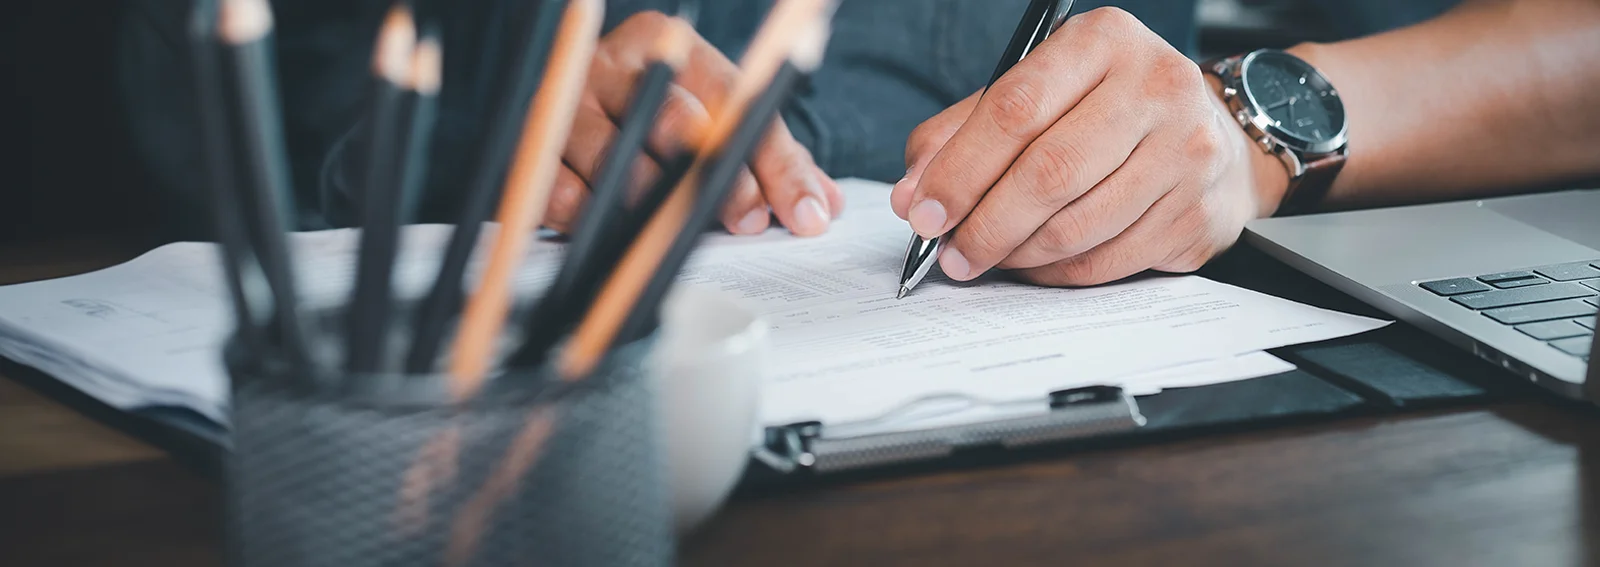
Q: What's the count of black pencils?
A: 8